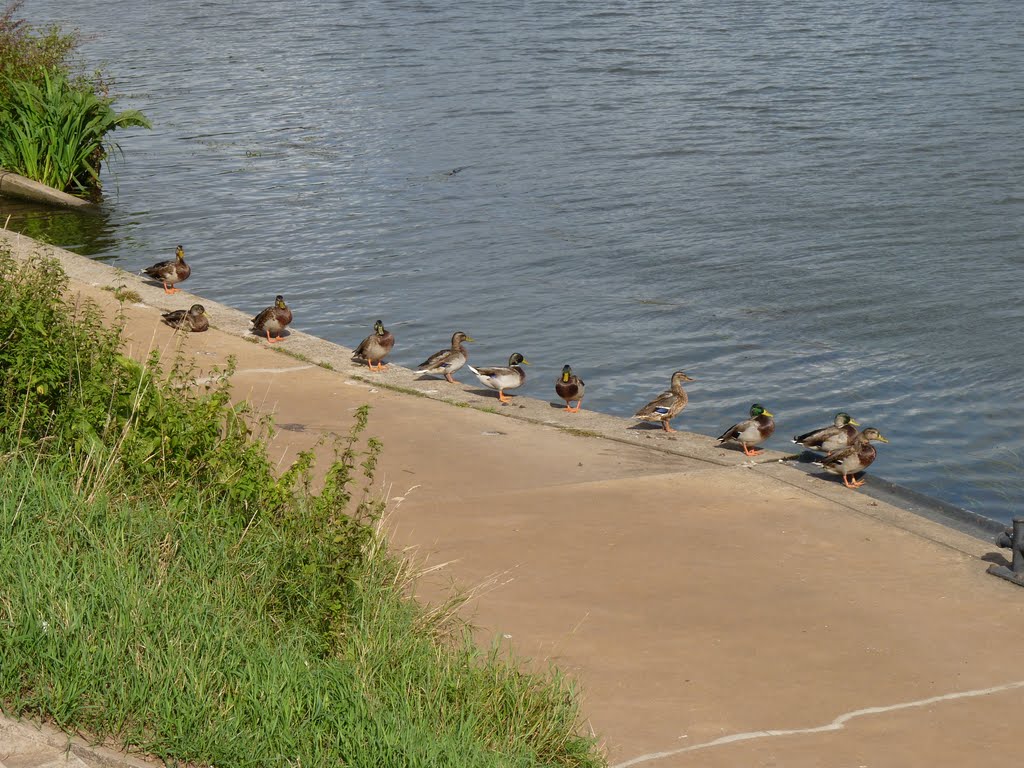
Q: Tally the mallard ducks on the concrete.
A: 11